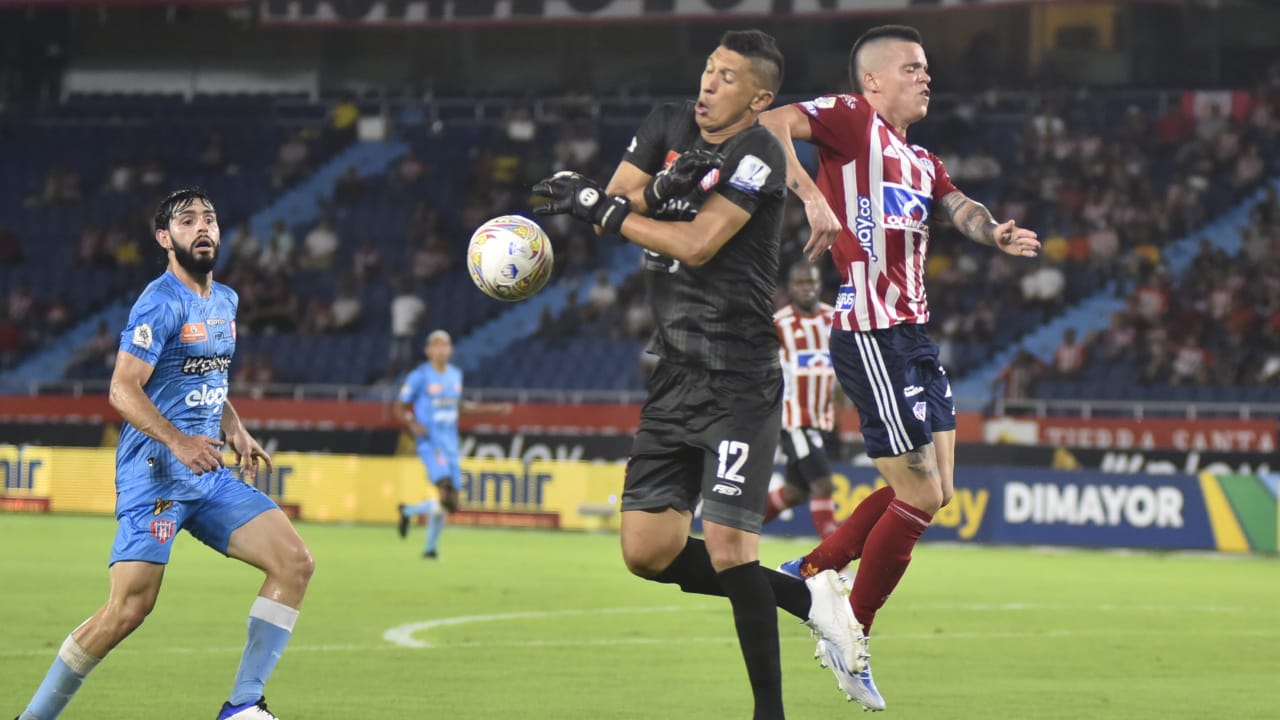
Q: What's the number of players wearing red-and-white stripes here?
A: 2